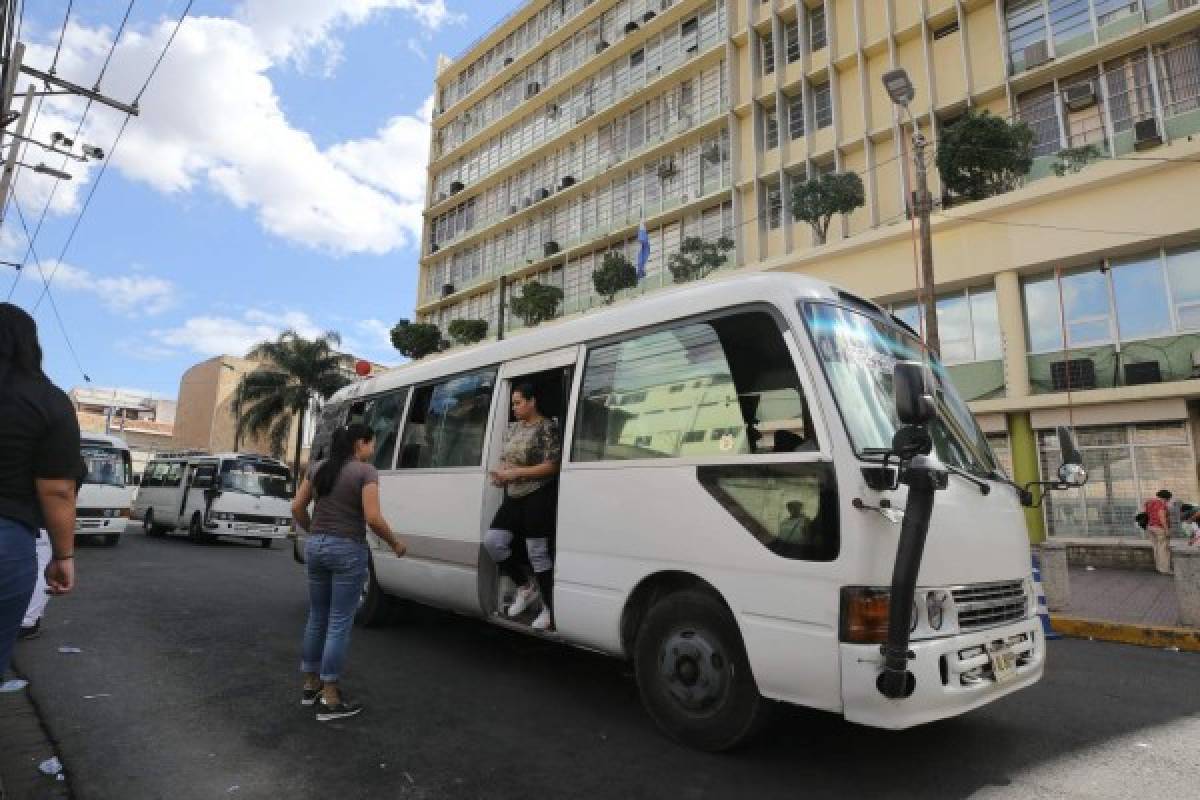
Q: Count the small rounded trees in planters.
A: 7